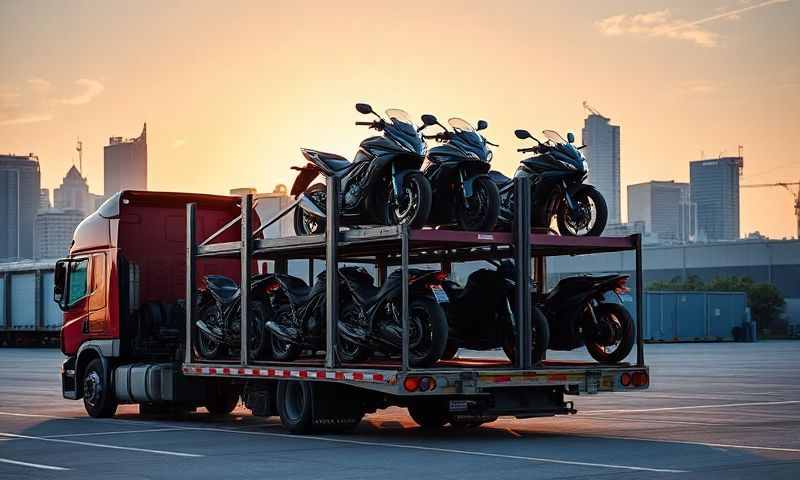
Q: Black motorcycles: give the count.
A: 8